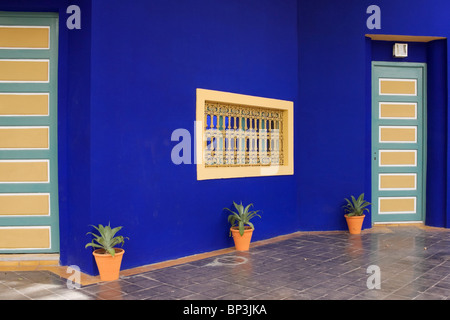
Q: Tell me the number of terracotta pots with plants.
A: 3